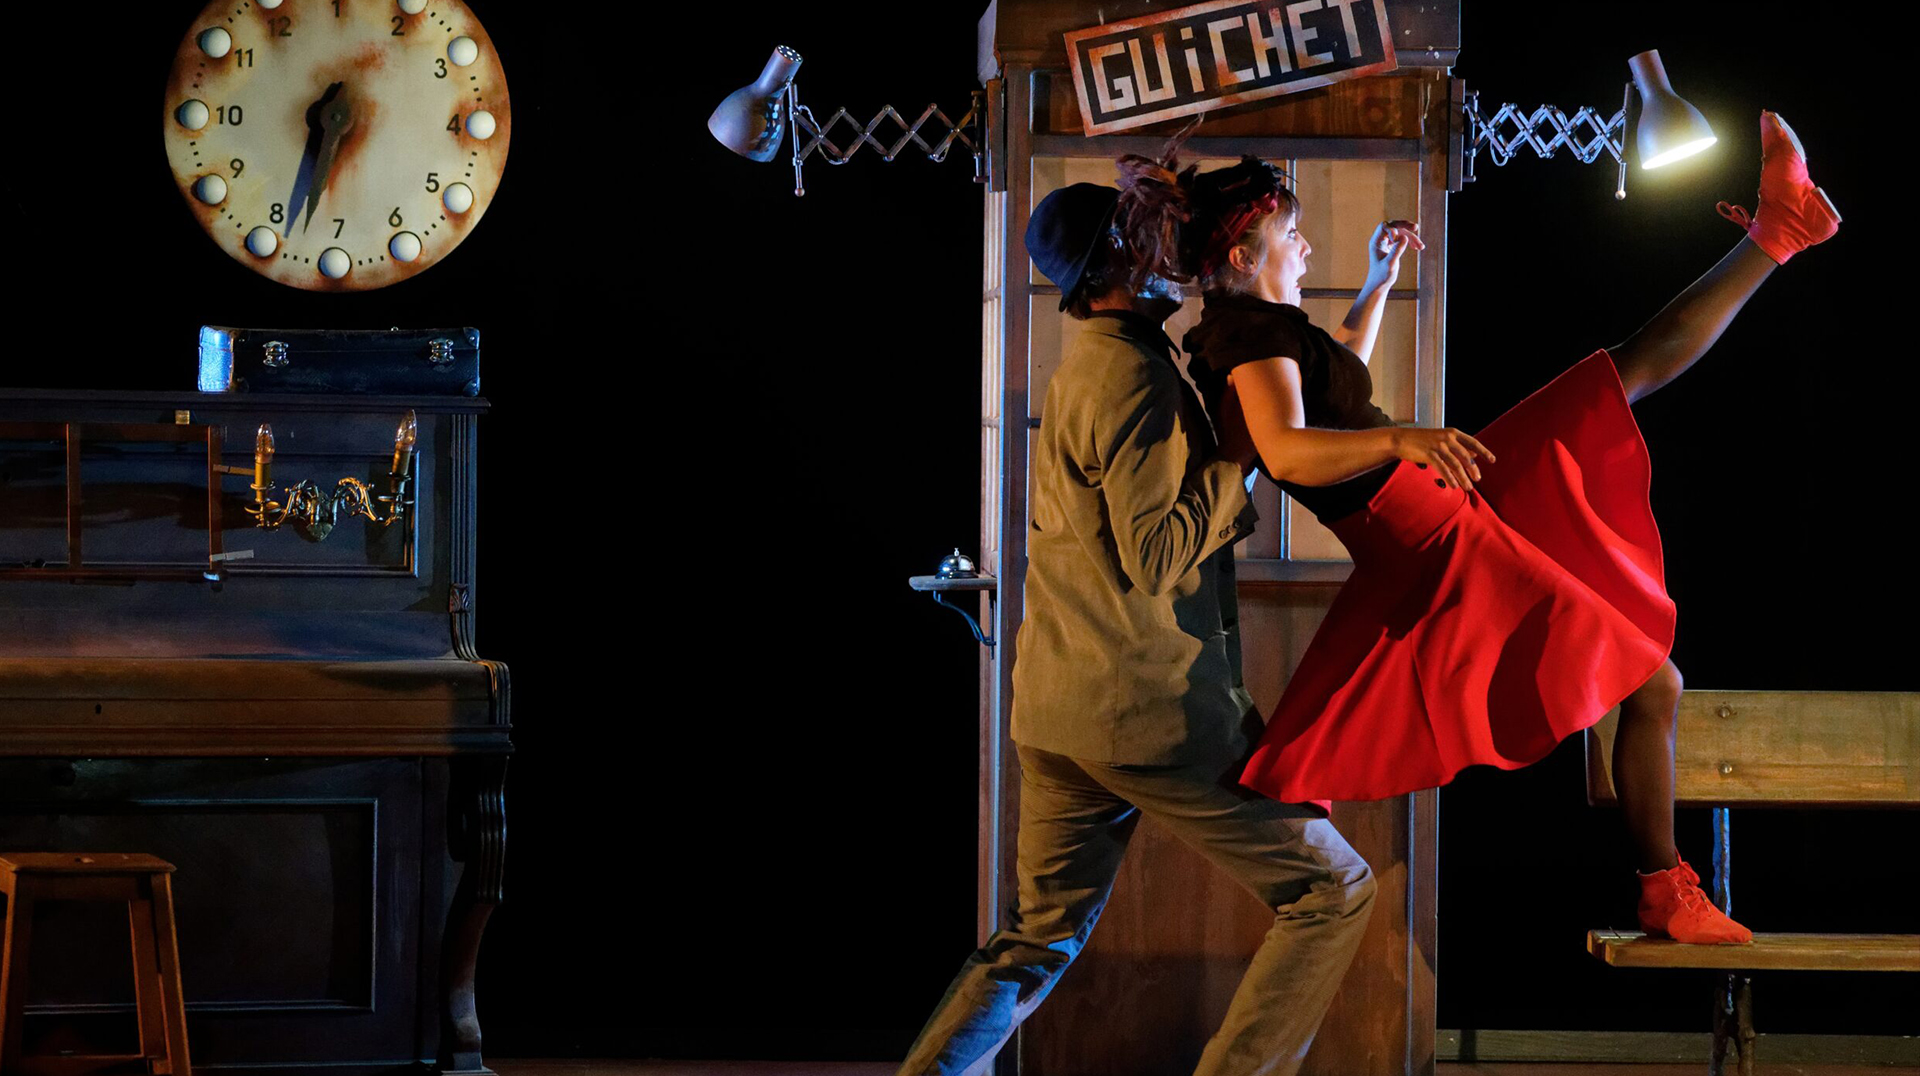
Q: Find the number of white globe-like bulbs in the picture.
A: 11